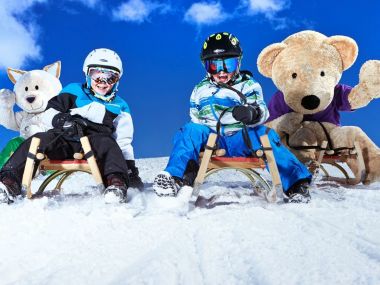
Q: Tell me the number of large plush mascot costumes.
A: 2